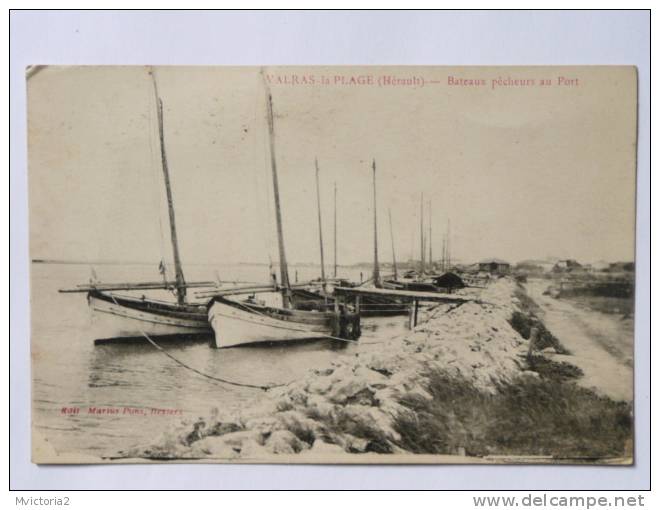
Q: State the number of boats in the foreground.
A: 2